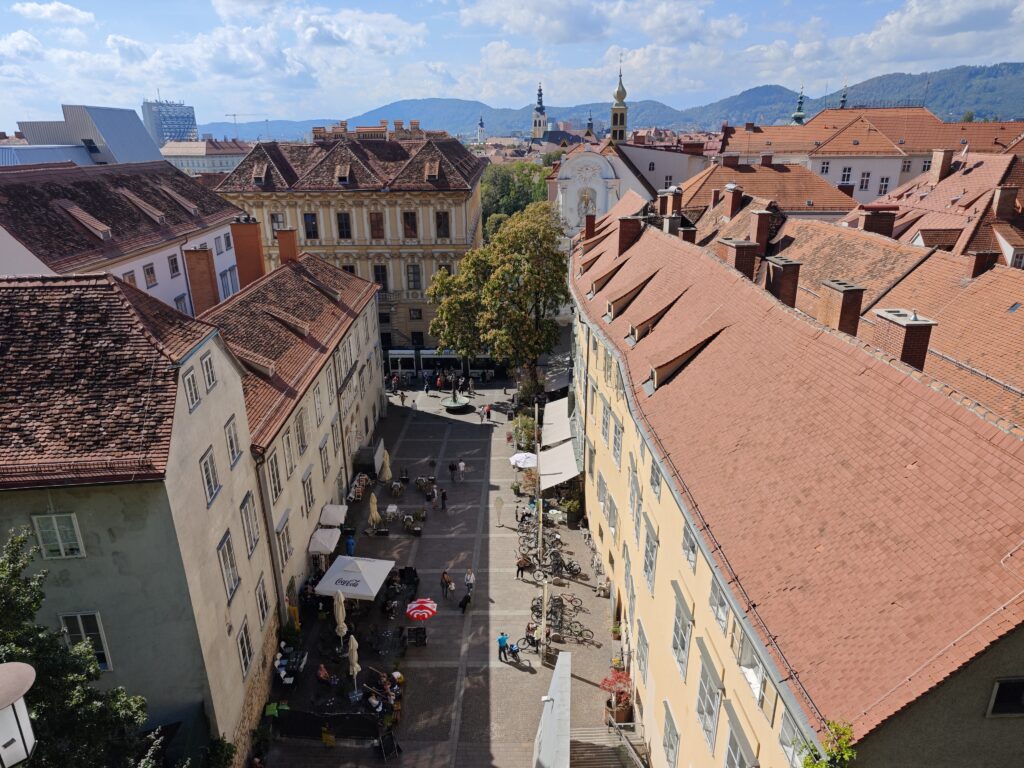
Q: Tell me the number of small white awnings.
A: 2